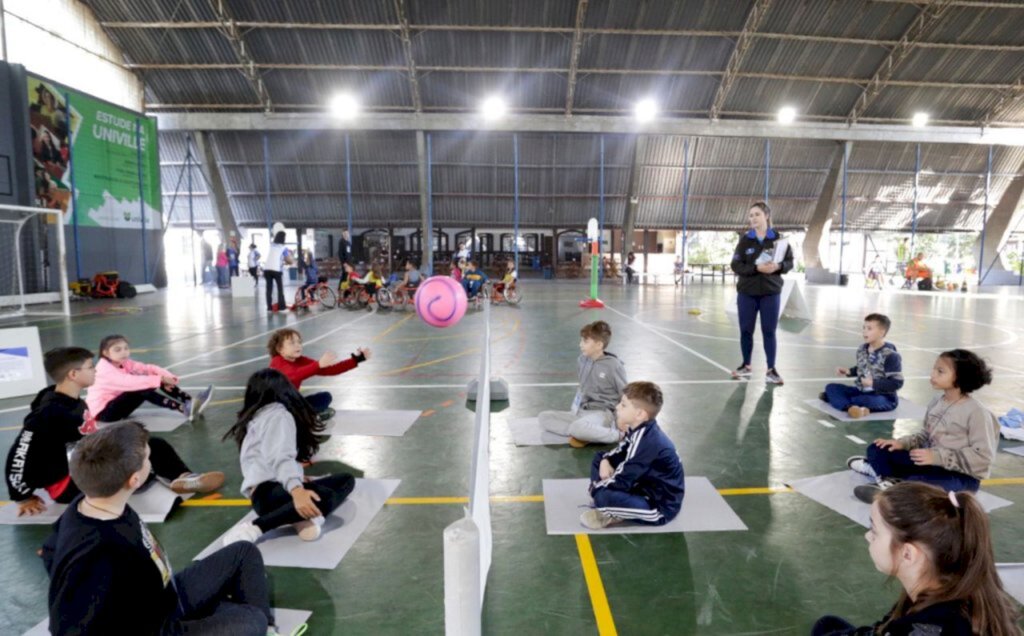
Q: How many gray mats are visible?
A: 11